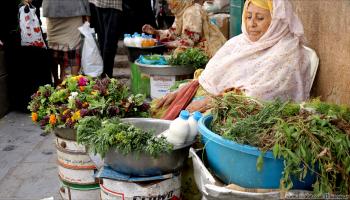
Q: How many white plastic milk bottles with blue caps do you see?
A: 2